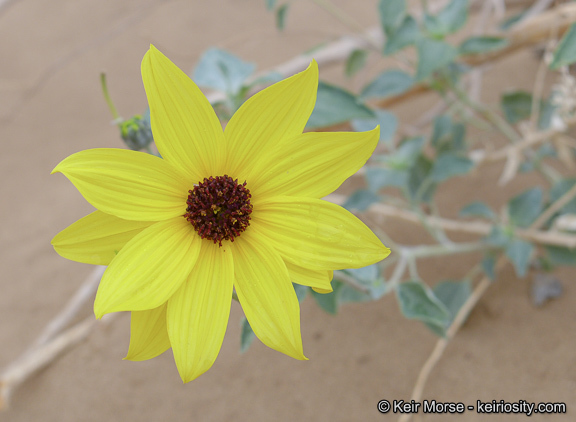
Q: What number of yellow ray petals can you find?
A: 11